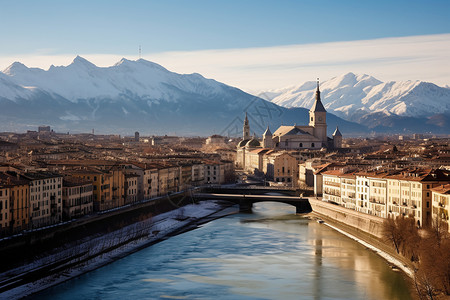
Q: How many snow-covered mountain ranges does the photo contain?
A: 2